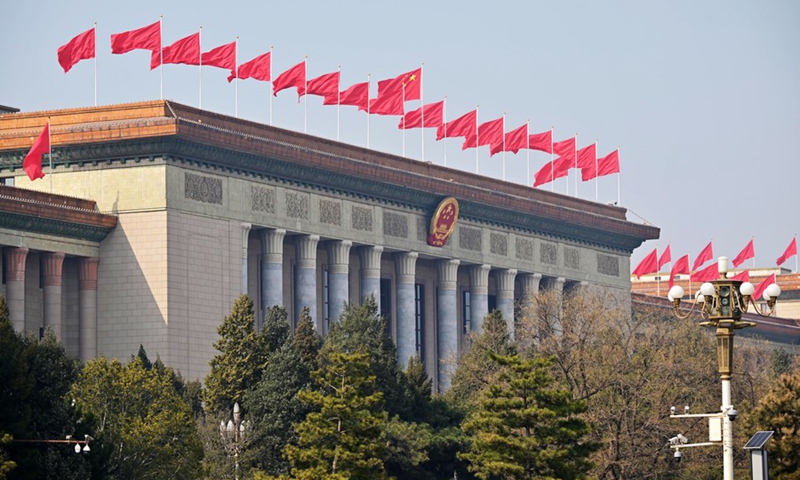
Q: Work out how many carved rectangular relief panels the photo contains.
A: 13